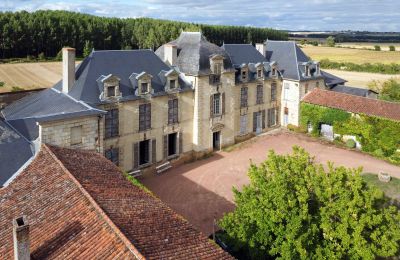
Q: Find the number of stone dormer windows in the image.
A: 9